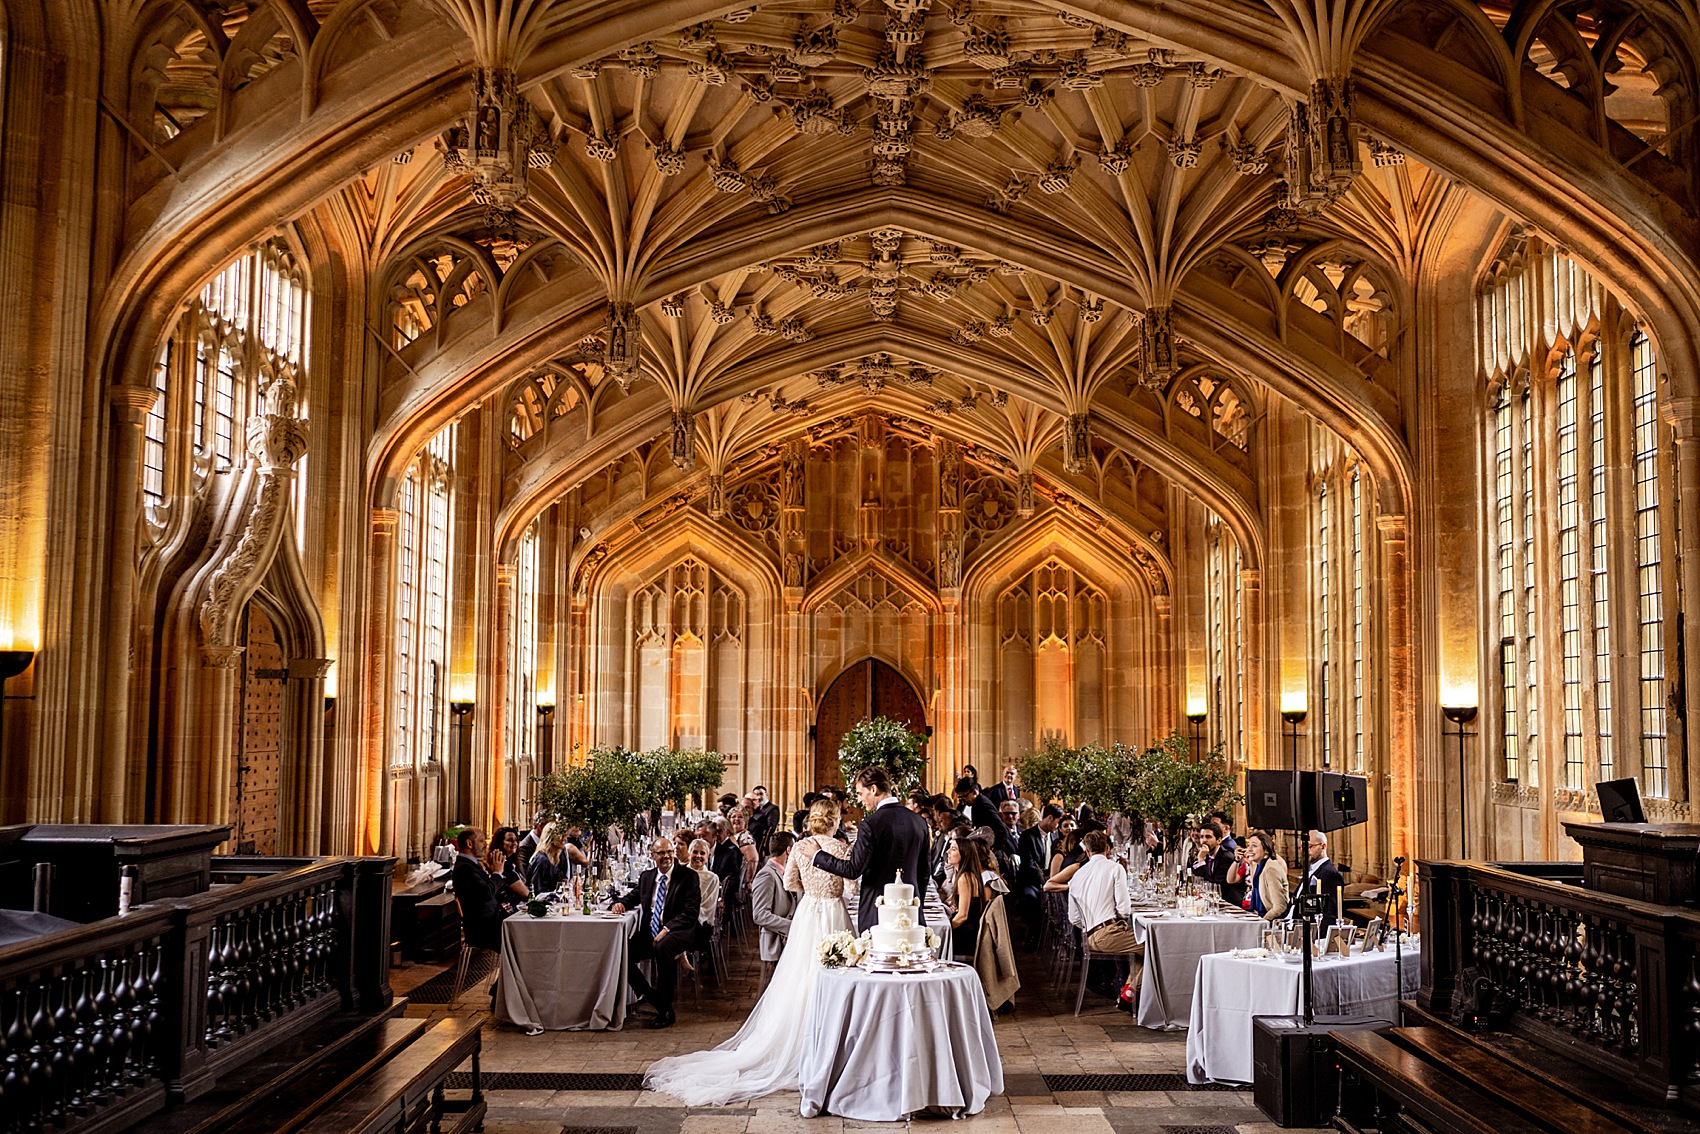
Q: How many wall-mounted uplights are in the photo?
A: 7